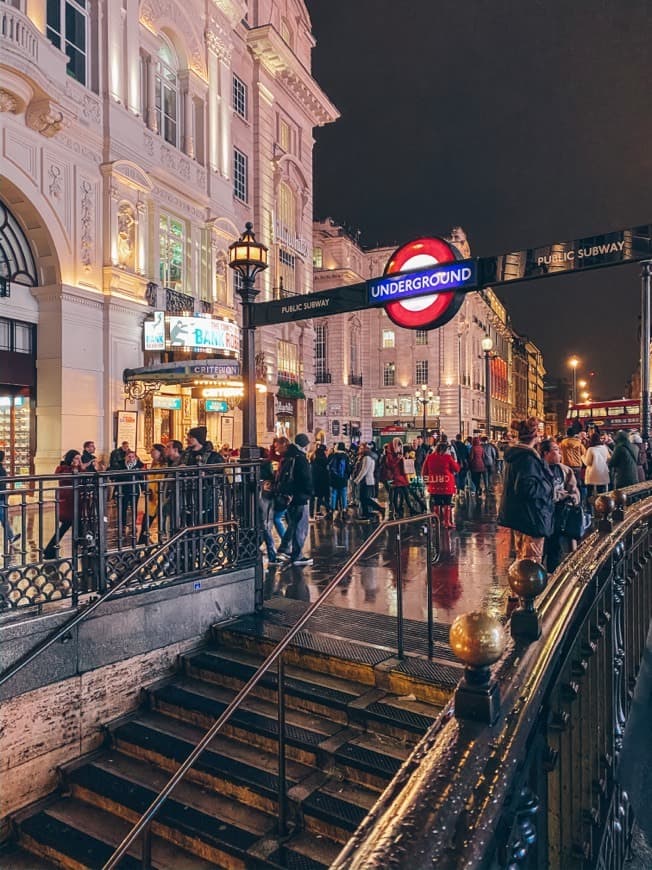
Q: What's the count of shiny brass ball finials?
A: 4